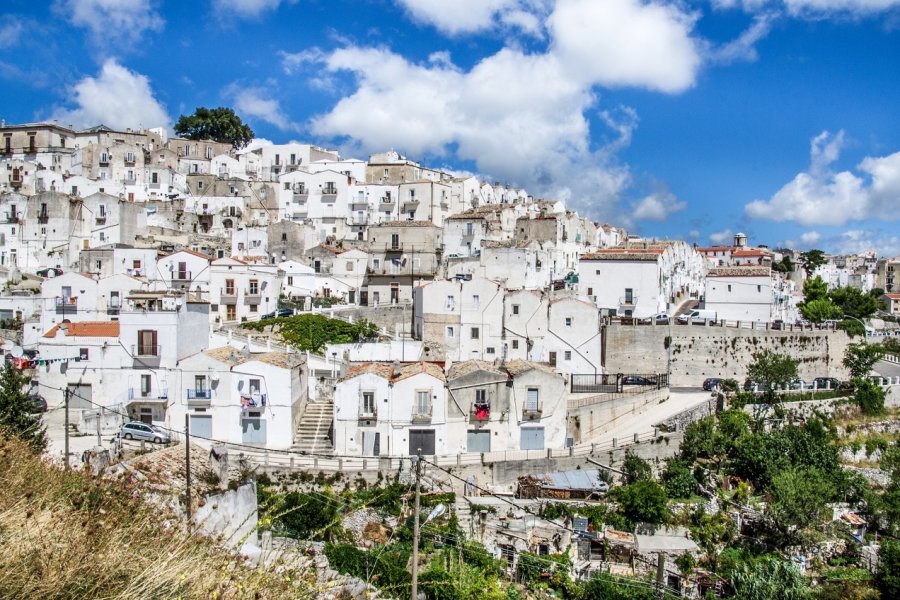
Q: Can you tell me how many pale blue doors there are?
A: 4